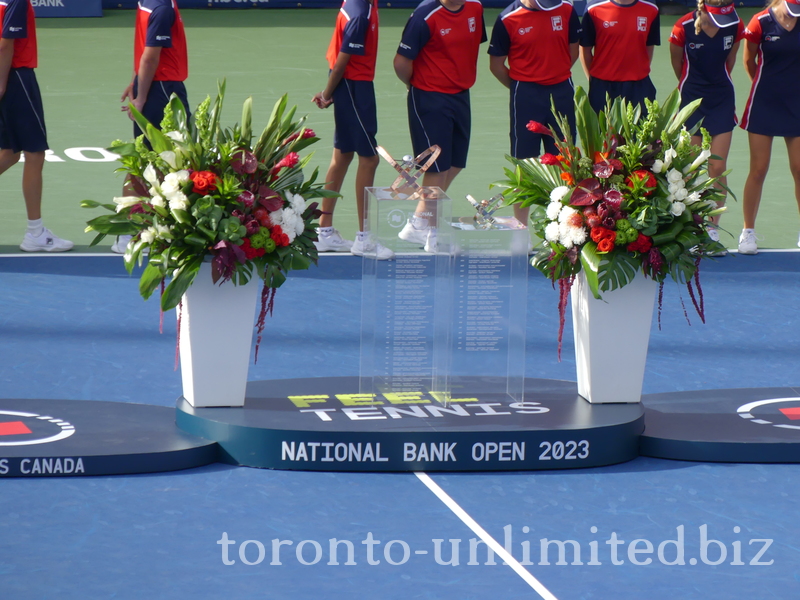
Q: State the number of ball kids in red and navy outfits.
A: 8